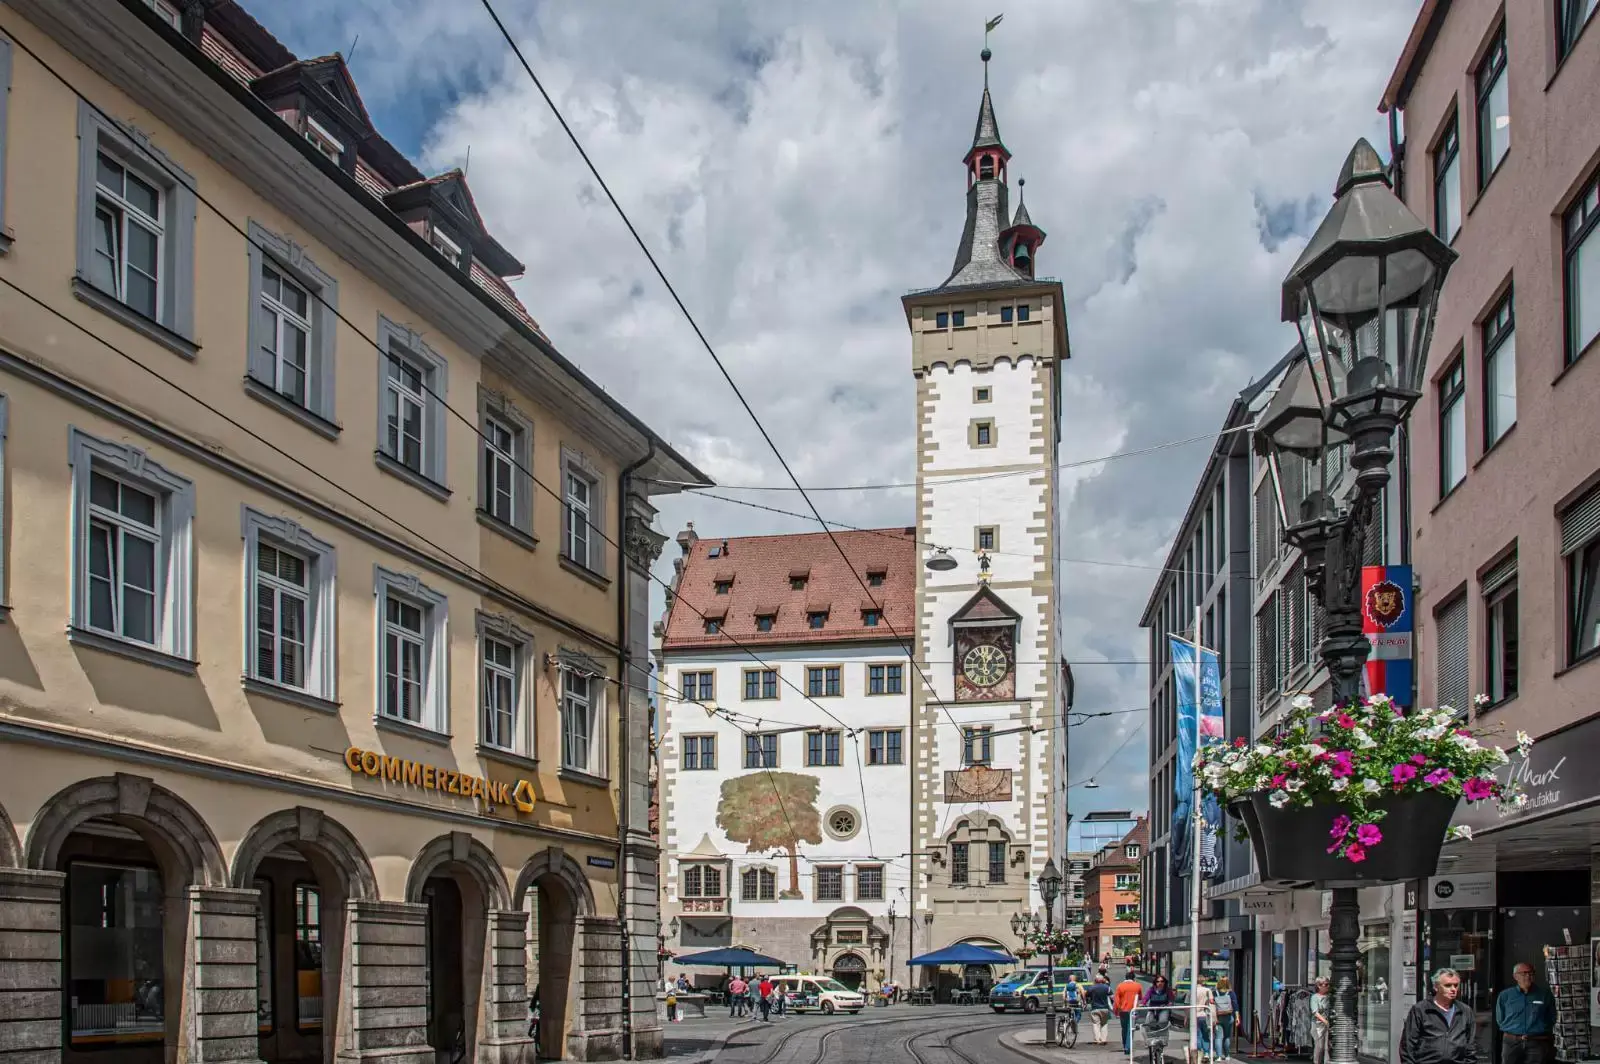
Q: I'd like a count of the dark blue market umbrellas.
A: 2